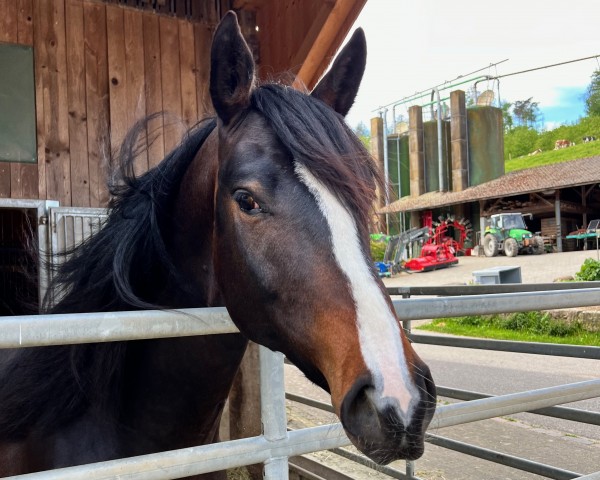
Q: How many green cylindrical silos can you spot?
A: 3